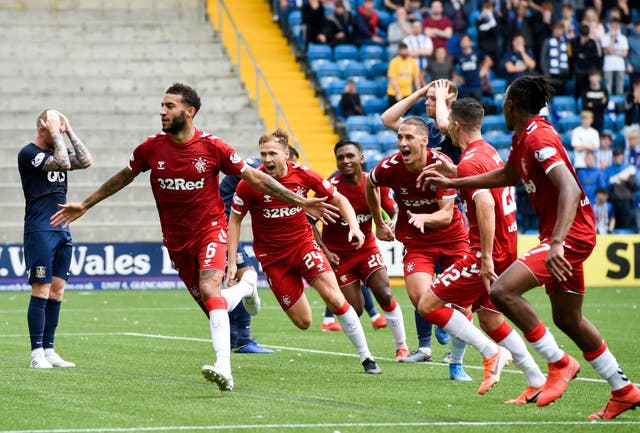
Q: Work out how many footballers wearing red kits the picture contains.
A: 6